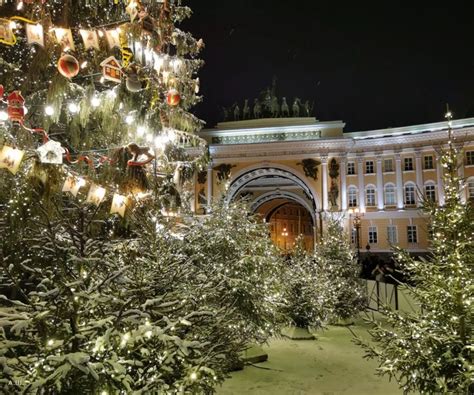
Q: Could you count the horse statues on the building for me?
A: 6